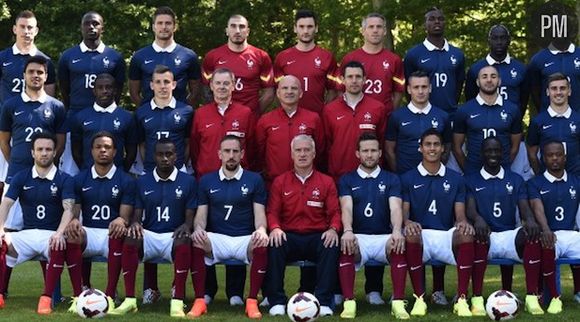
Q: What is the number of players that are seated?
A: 8